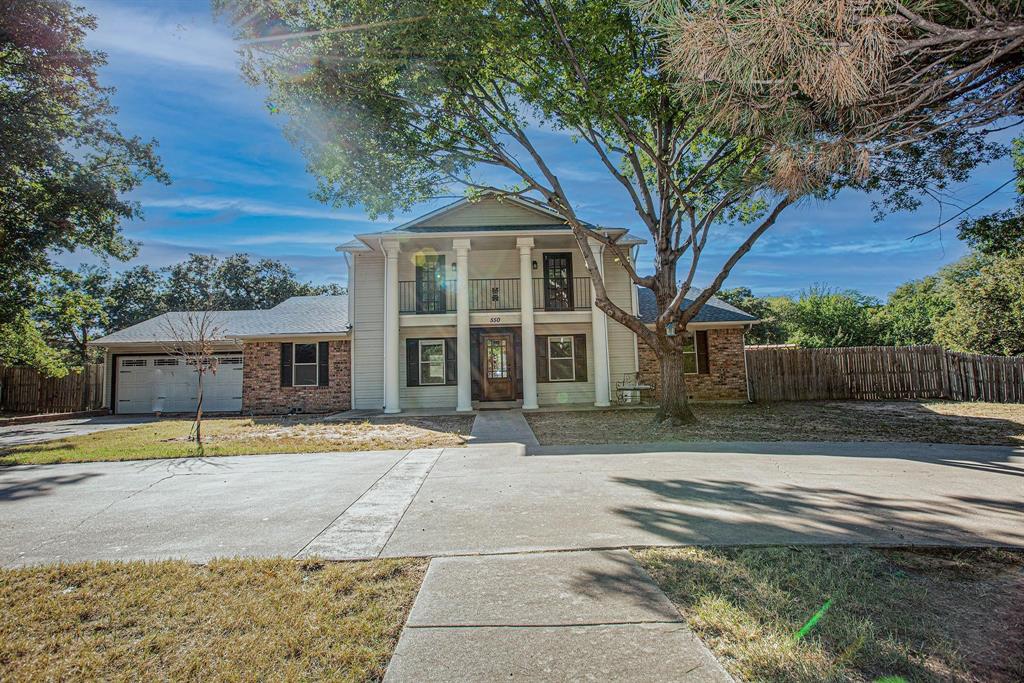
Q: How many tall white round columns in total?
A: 4